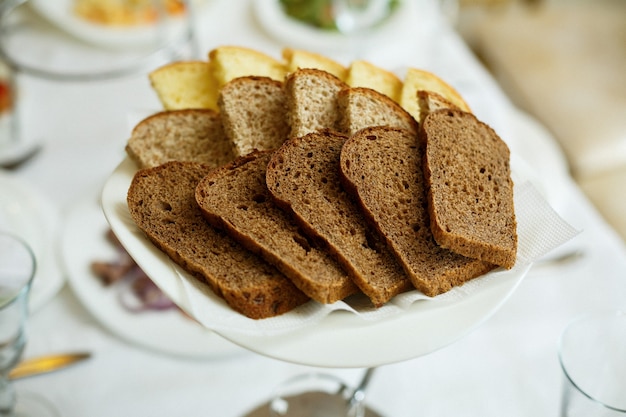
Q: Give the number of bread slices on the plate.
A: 15